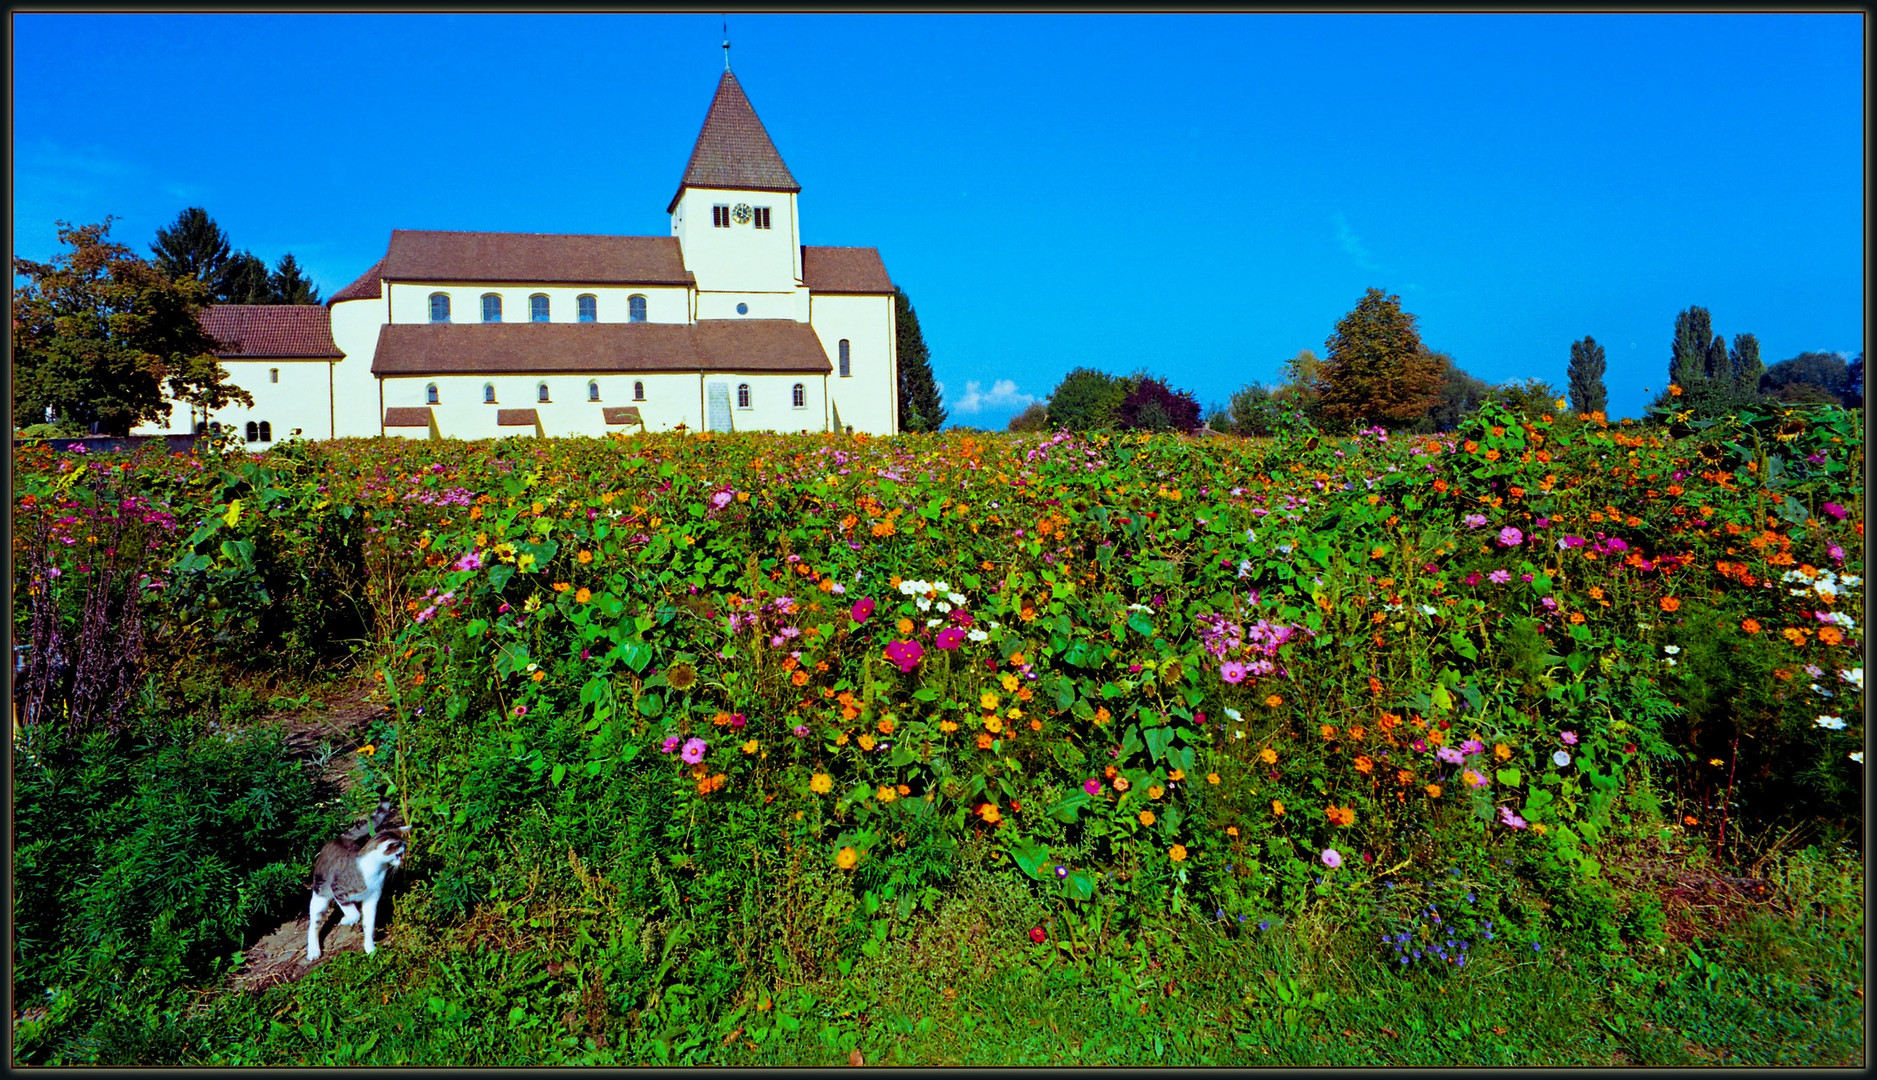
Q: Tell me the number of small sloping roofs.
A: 3